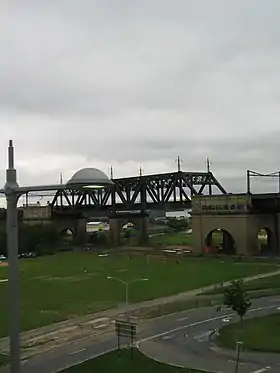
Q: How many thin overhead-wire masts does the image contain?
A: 5